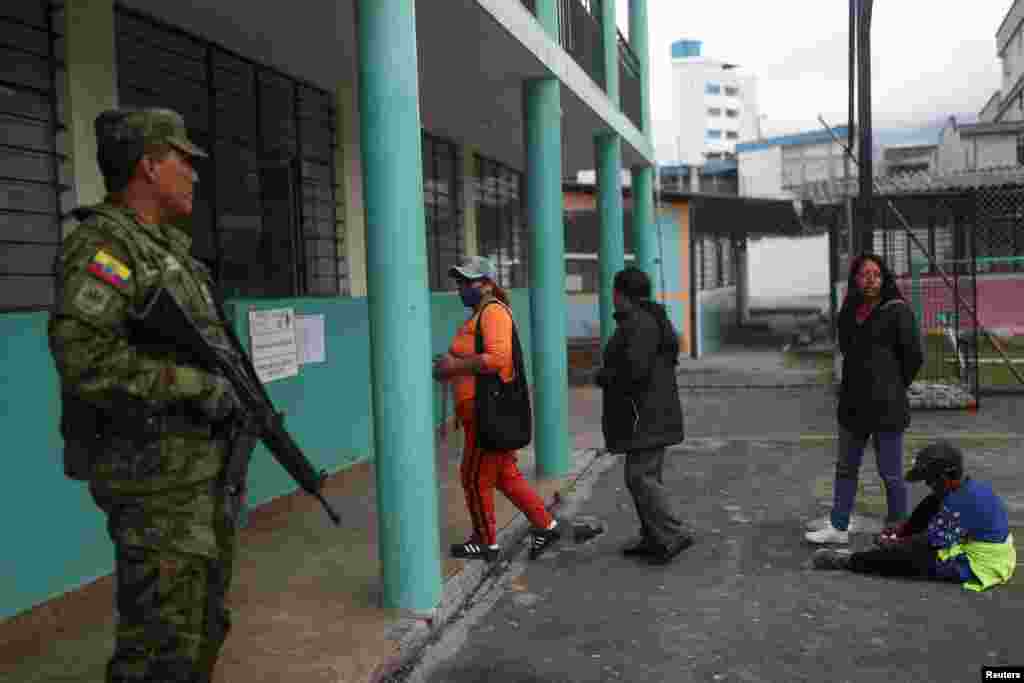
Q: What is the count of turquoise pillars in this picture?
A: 4